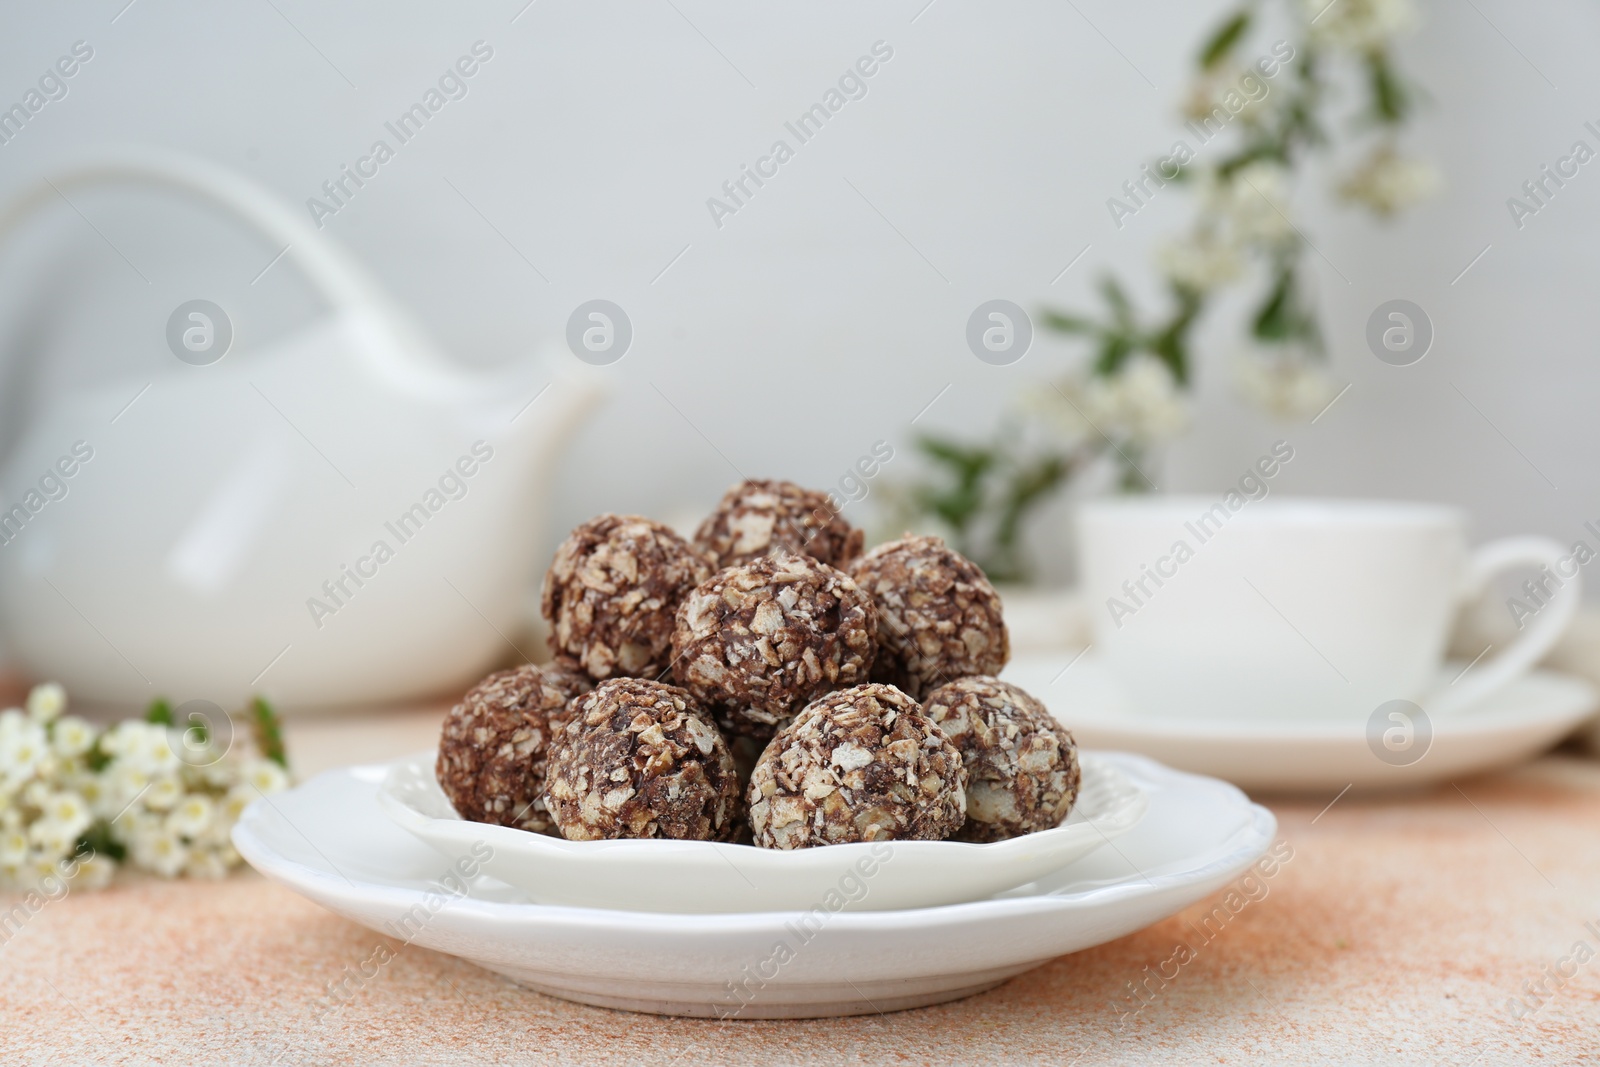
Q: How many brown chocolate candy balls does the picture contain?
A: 8